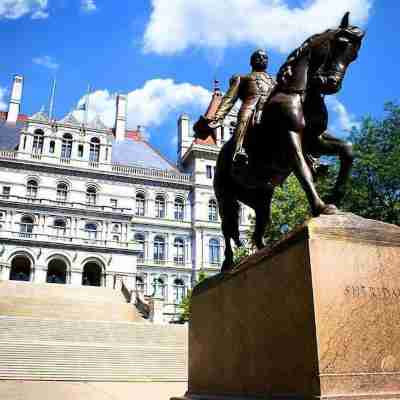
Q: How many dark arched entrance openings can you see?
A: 3